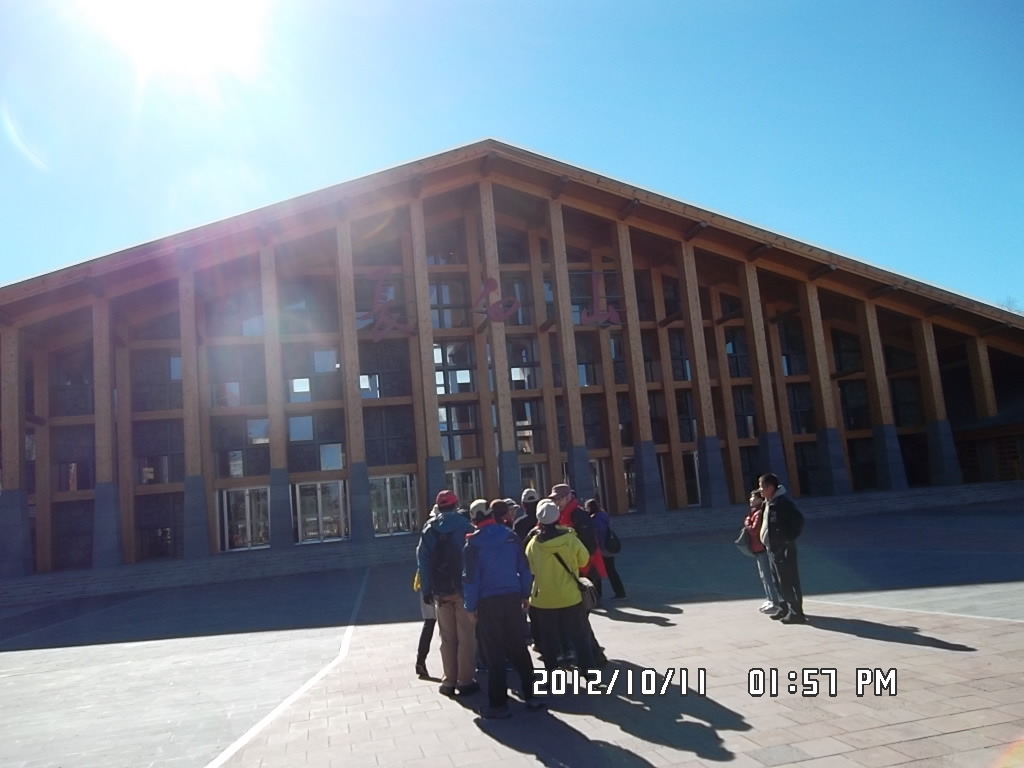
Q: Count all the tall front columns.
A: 15